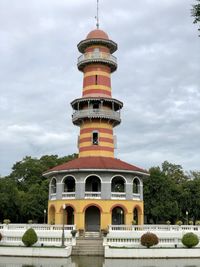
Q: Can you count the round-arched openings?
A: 10